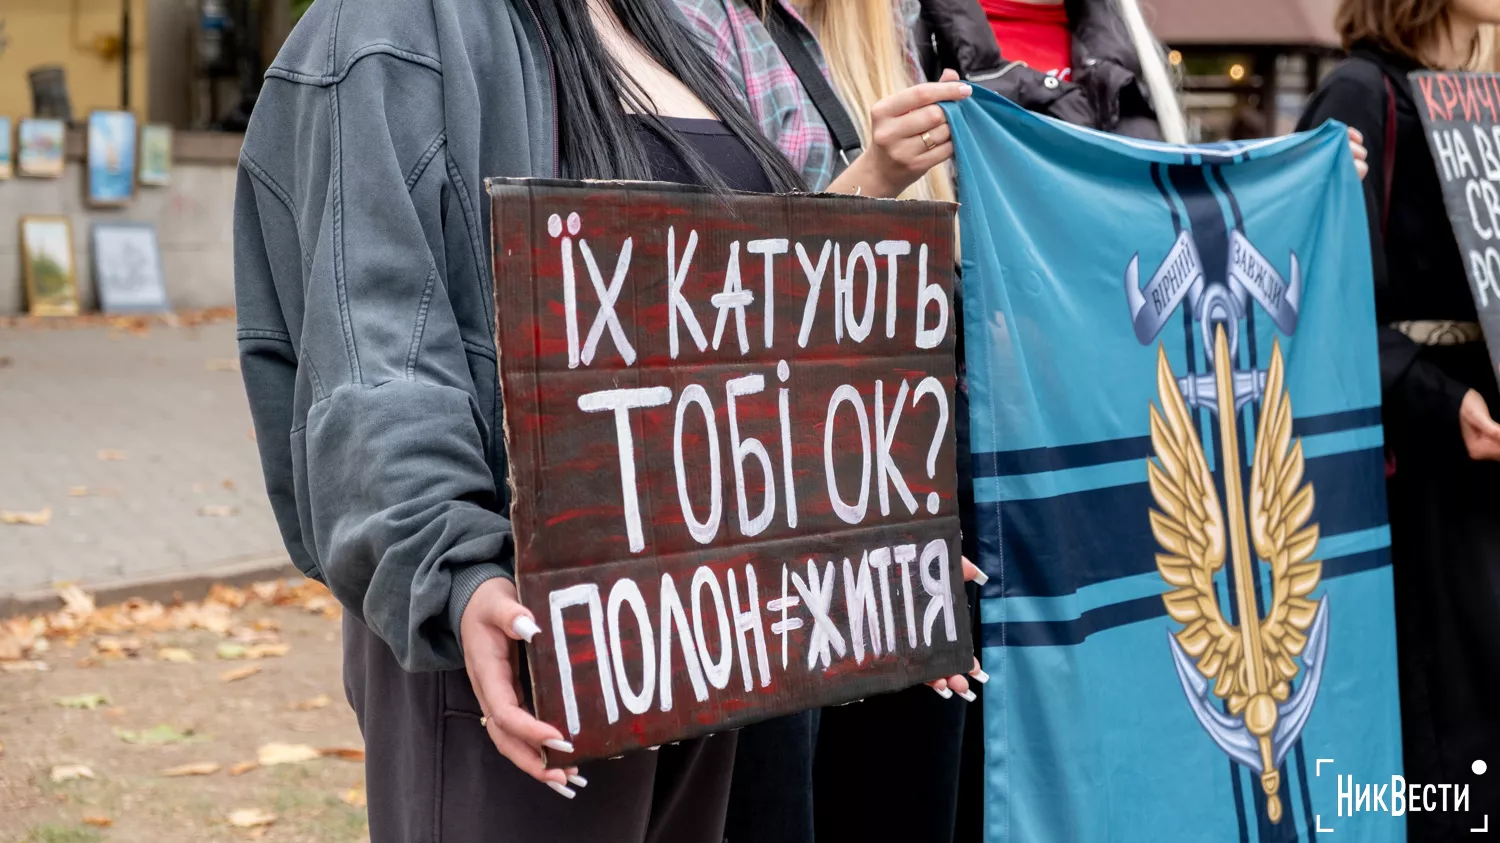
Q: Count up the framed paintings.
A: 6